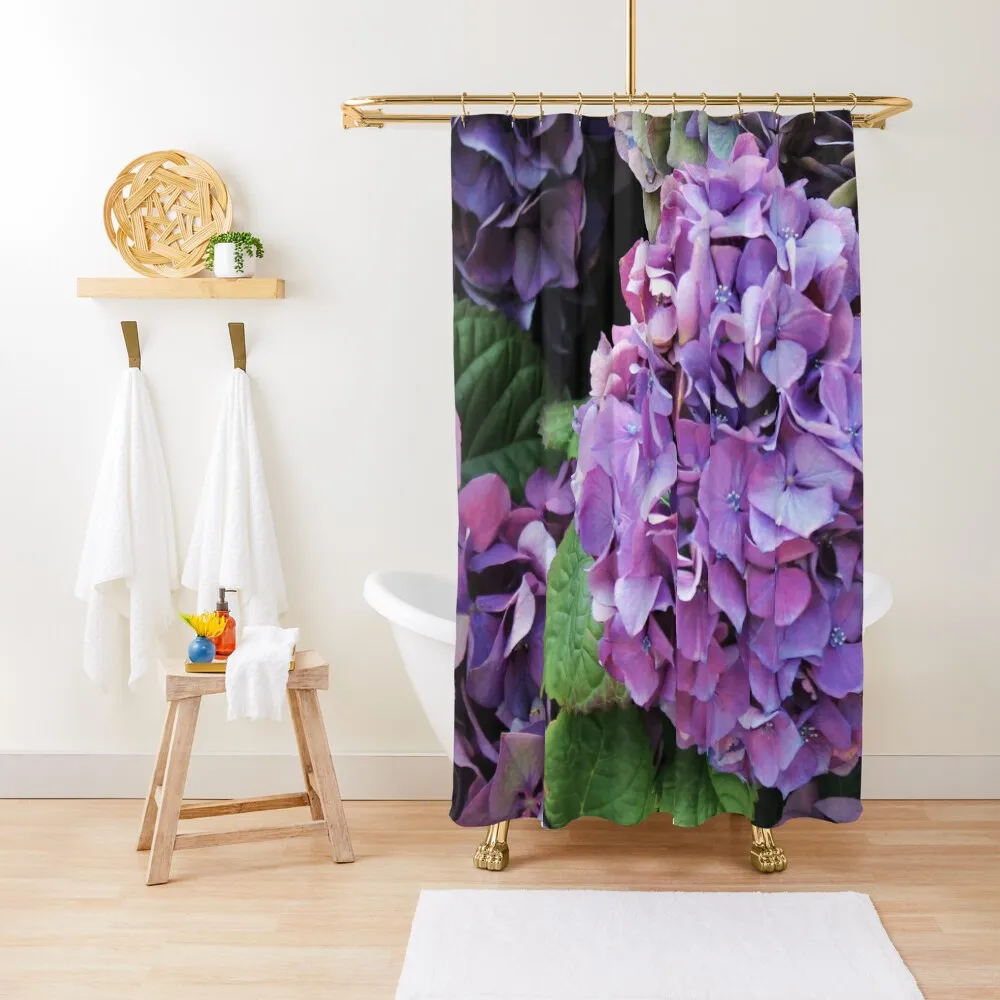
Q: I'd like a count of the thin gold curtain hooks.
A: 12